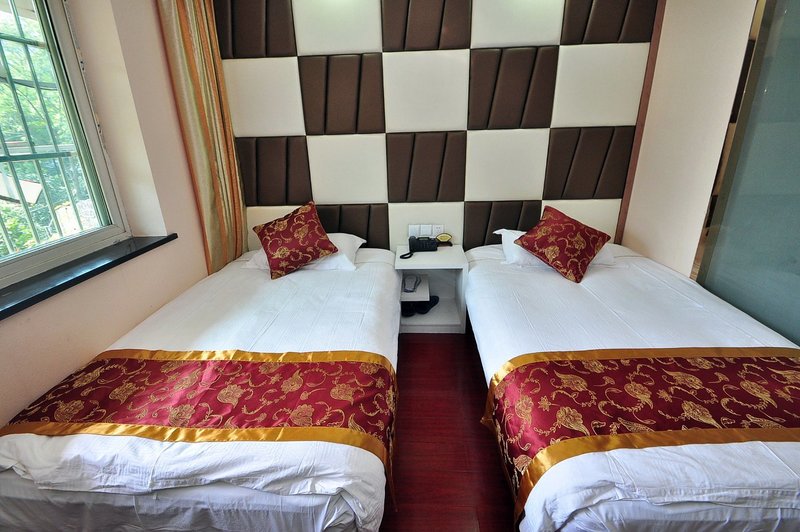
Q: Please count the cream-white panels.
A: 10